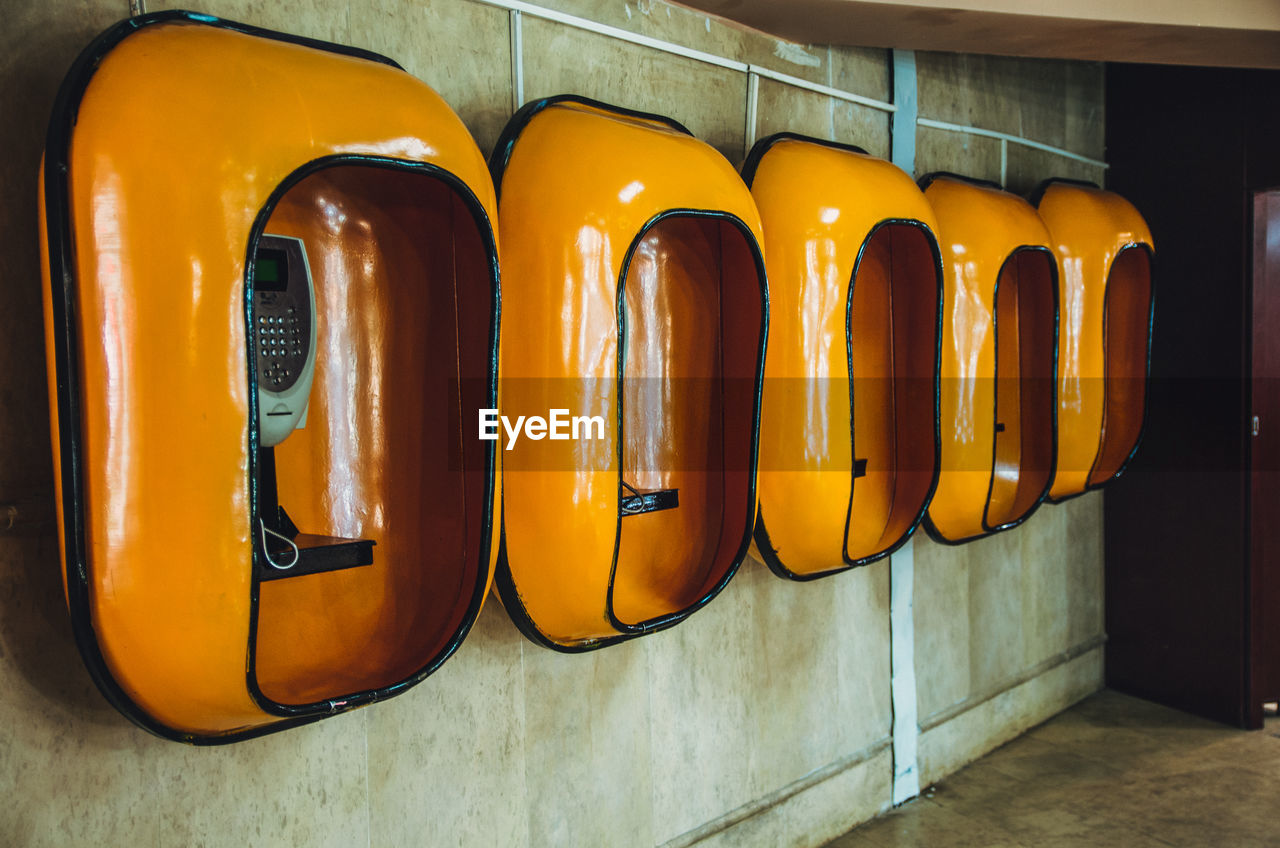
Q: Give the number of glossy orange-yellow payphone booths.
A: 5